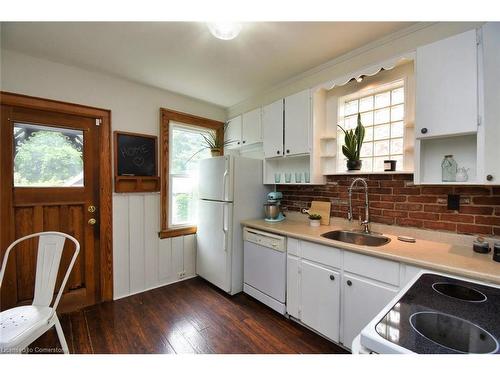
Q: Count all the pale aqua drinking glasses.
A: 4